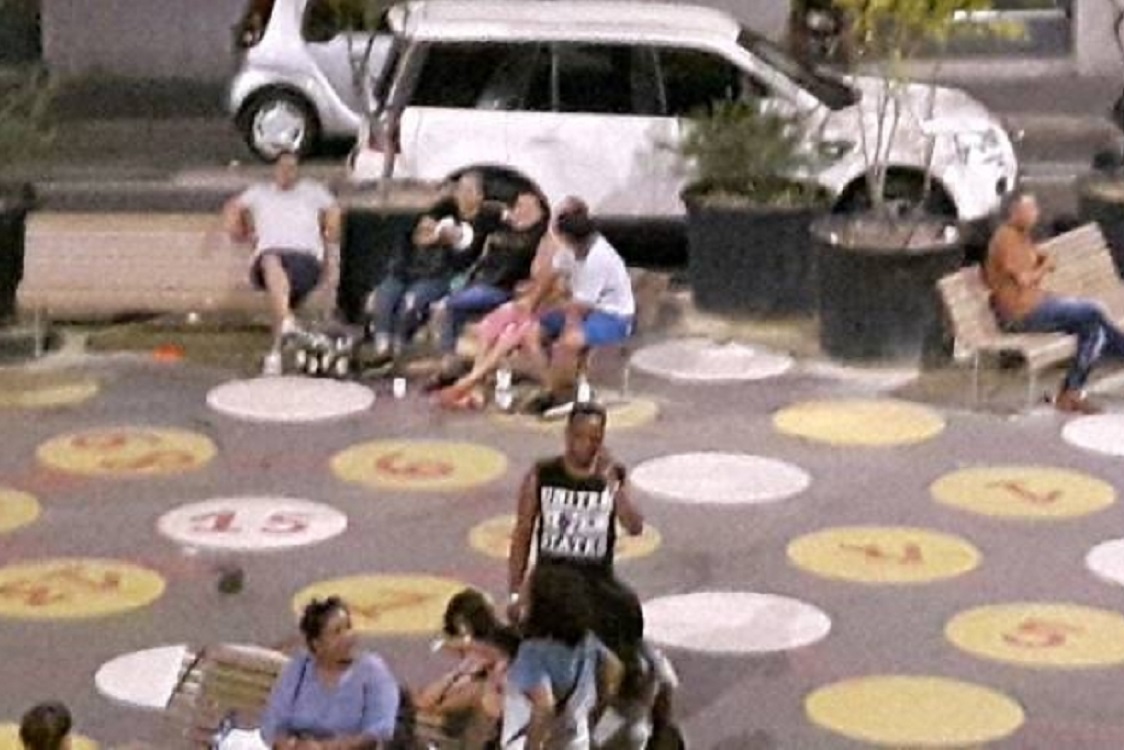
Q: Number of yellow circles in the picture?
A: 14